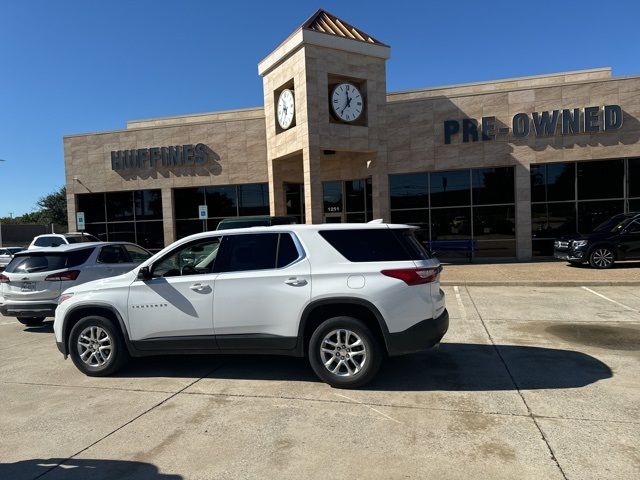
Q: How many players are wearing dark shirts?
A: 0